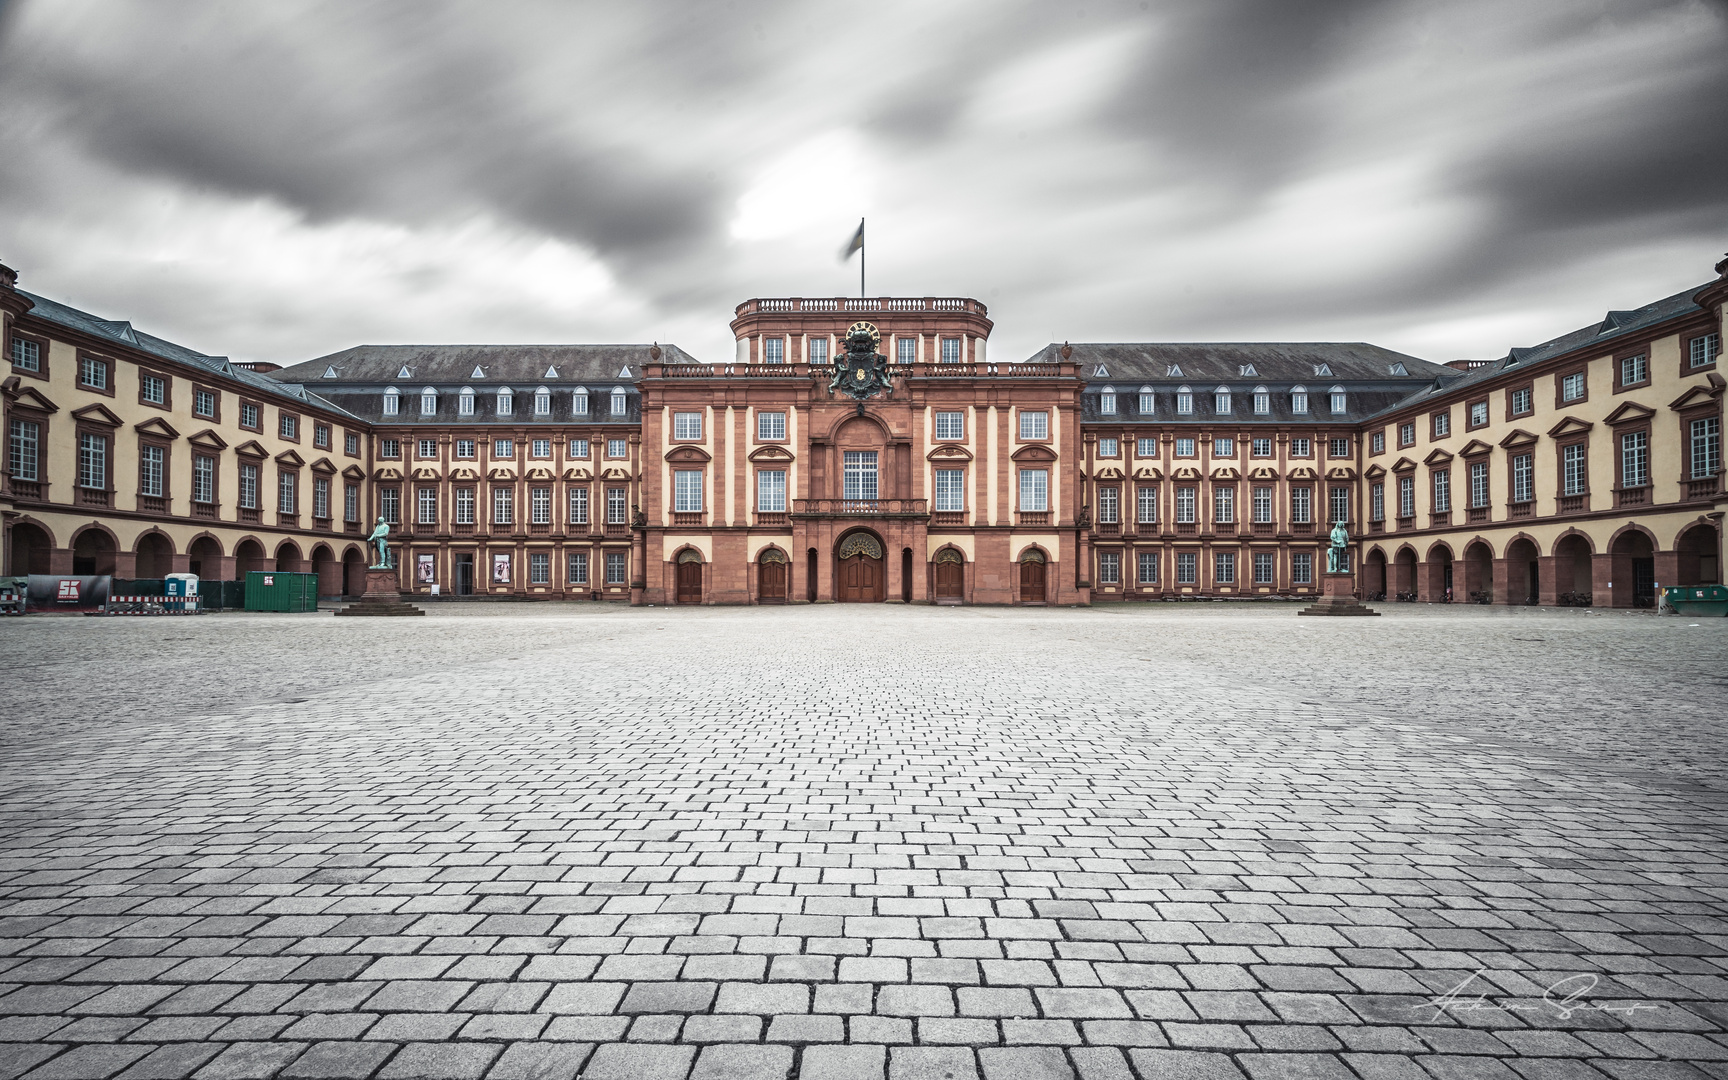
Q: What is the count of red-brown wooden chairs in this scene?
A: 0